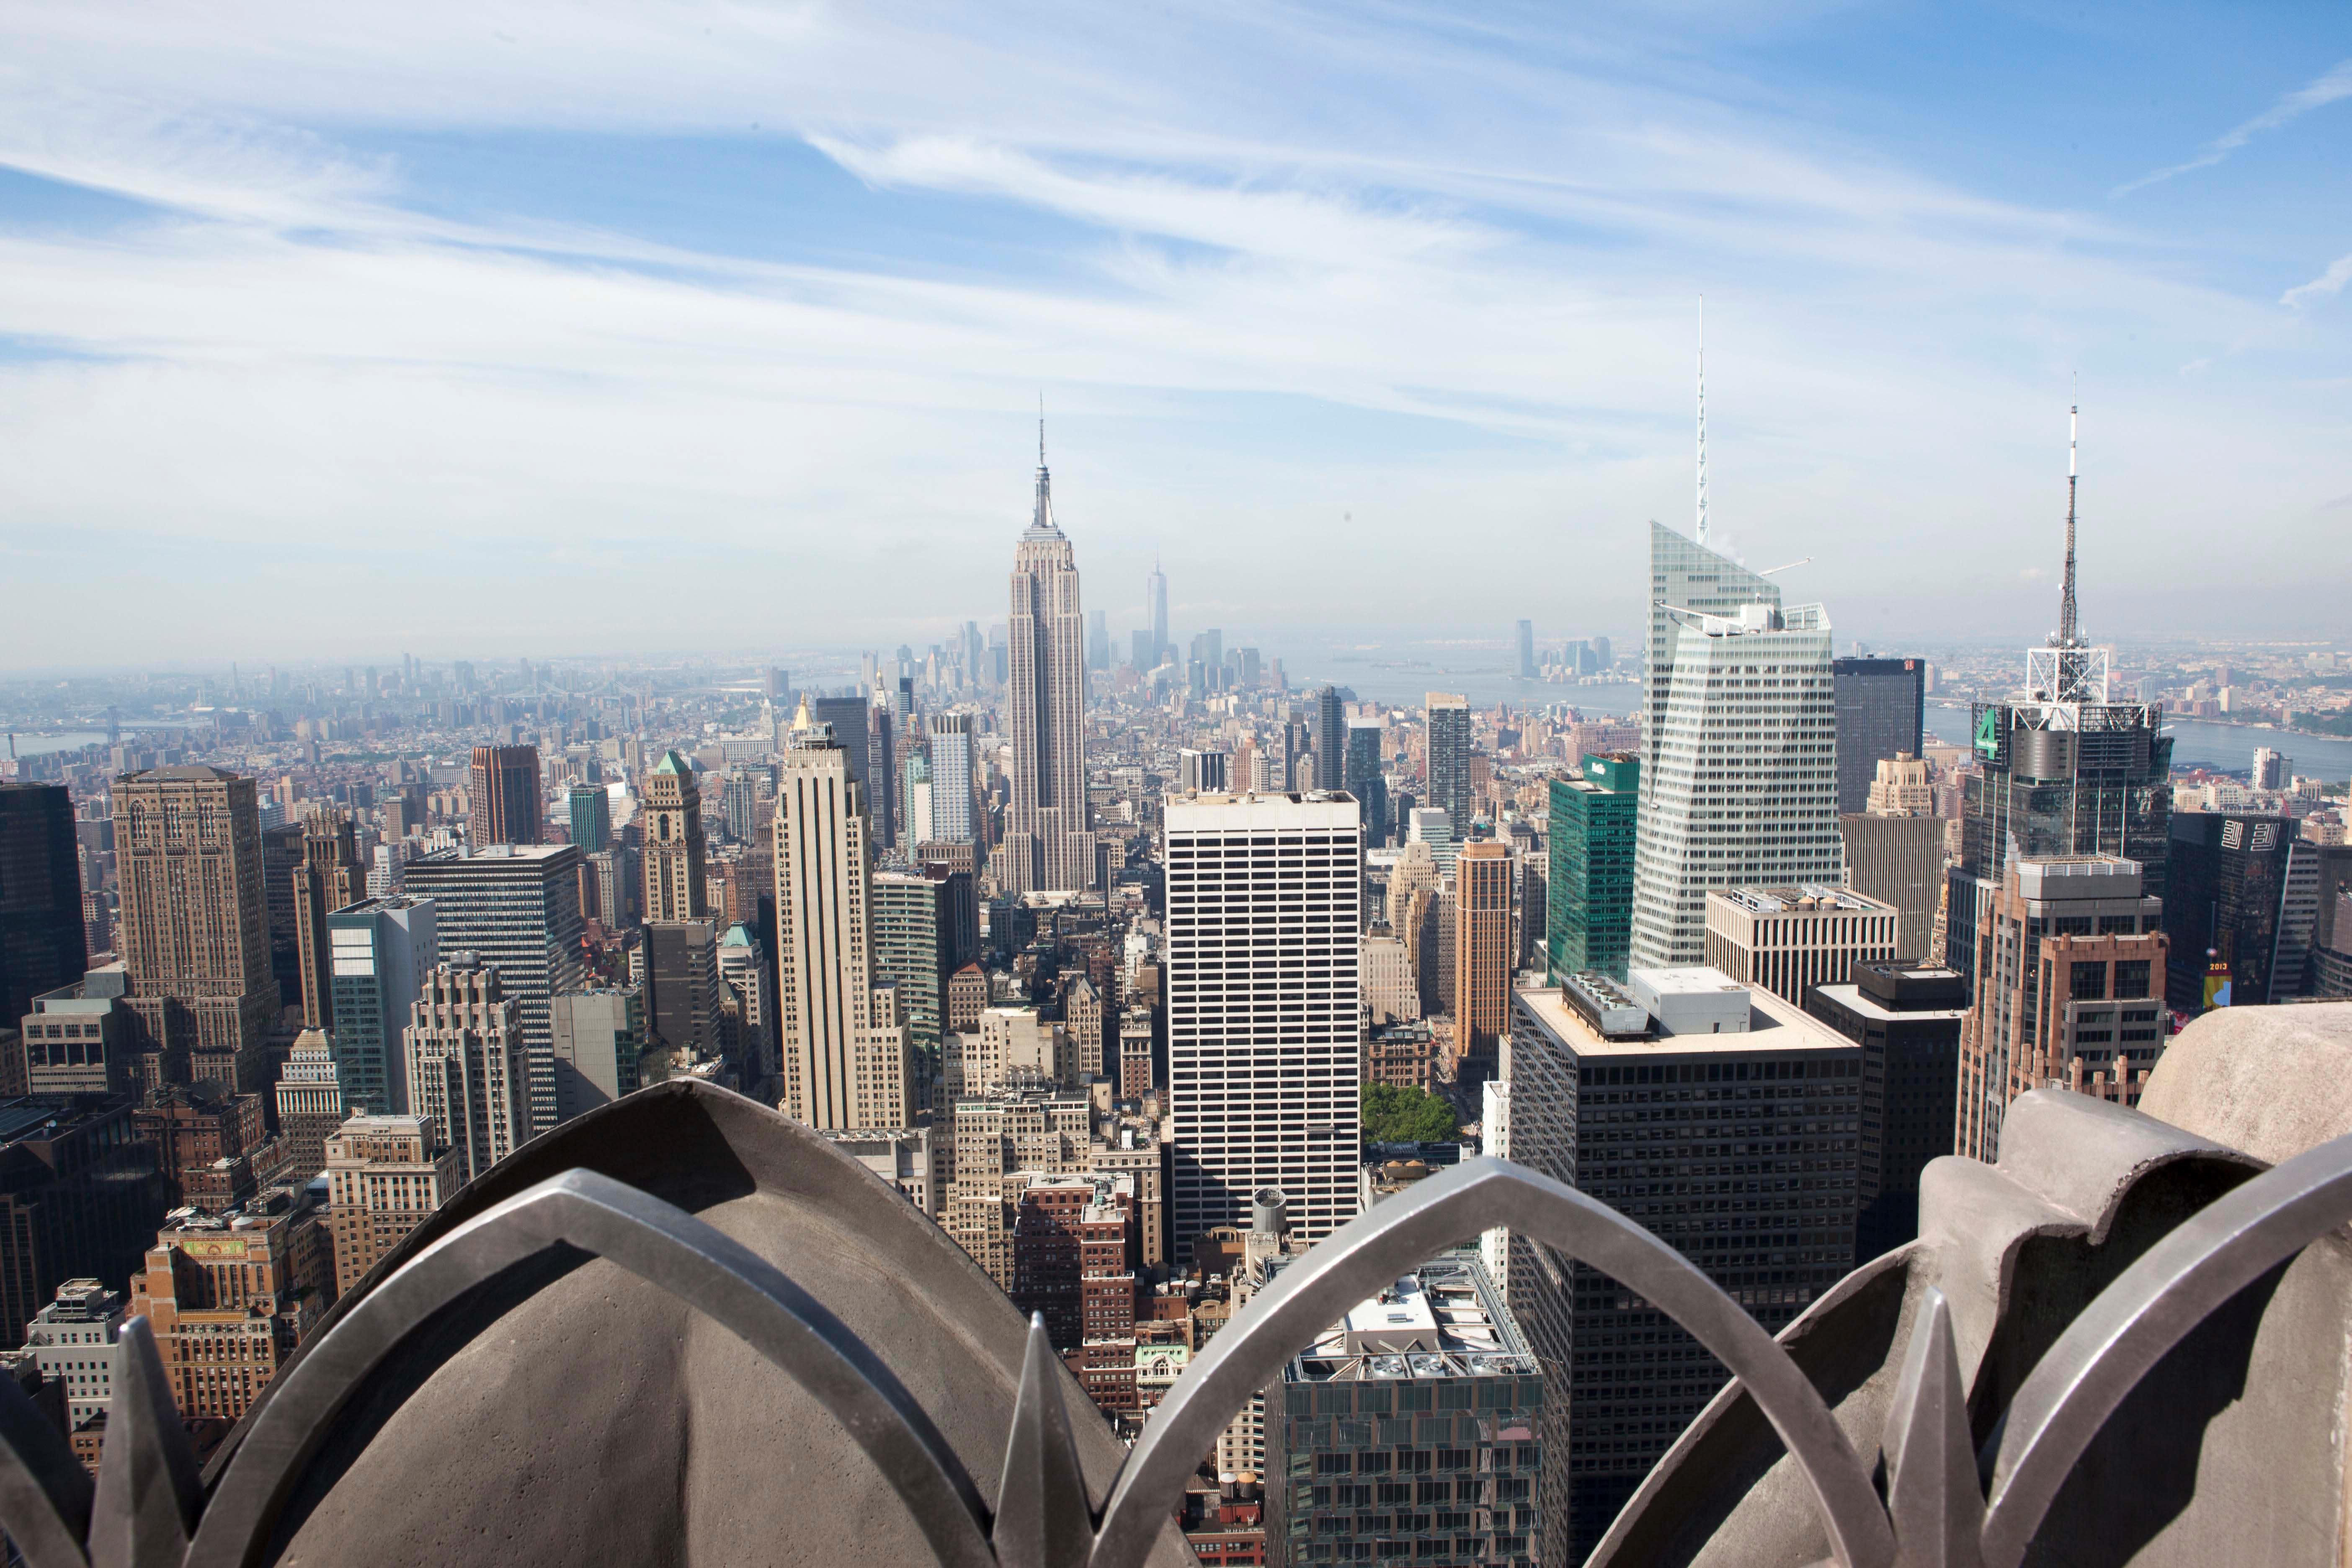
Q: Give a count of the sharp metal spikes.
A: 3